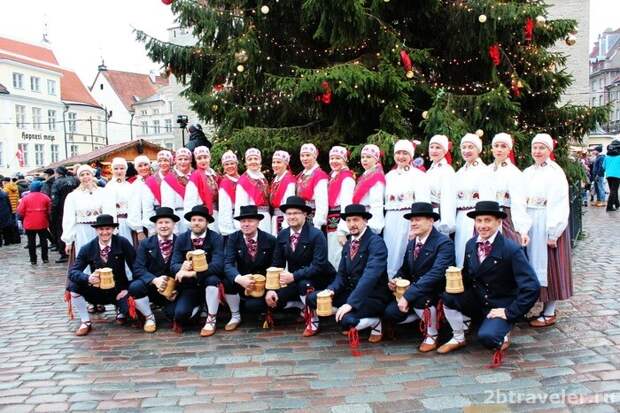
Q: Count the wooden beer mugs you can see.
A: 8